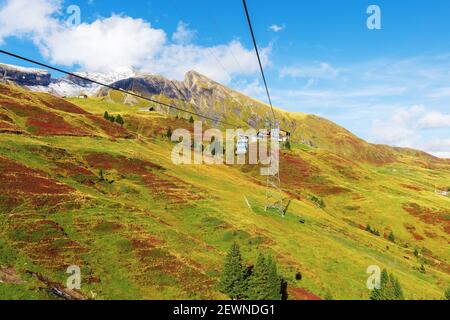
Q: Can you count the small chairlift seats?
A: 1